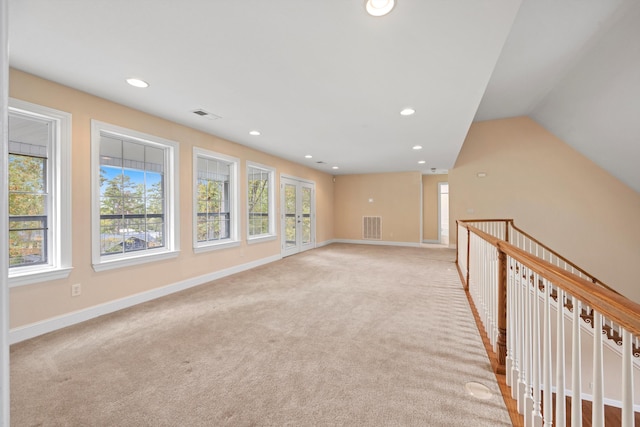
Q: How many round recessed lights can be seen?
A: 8